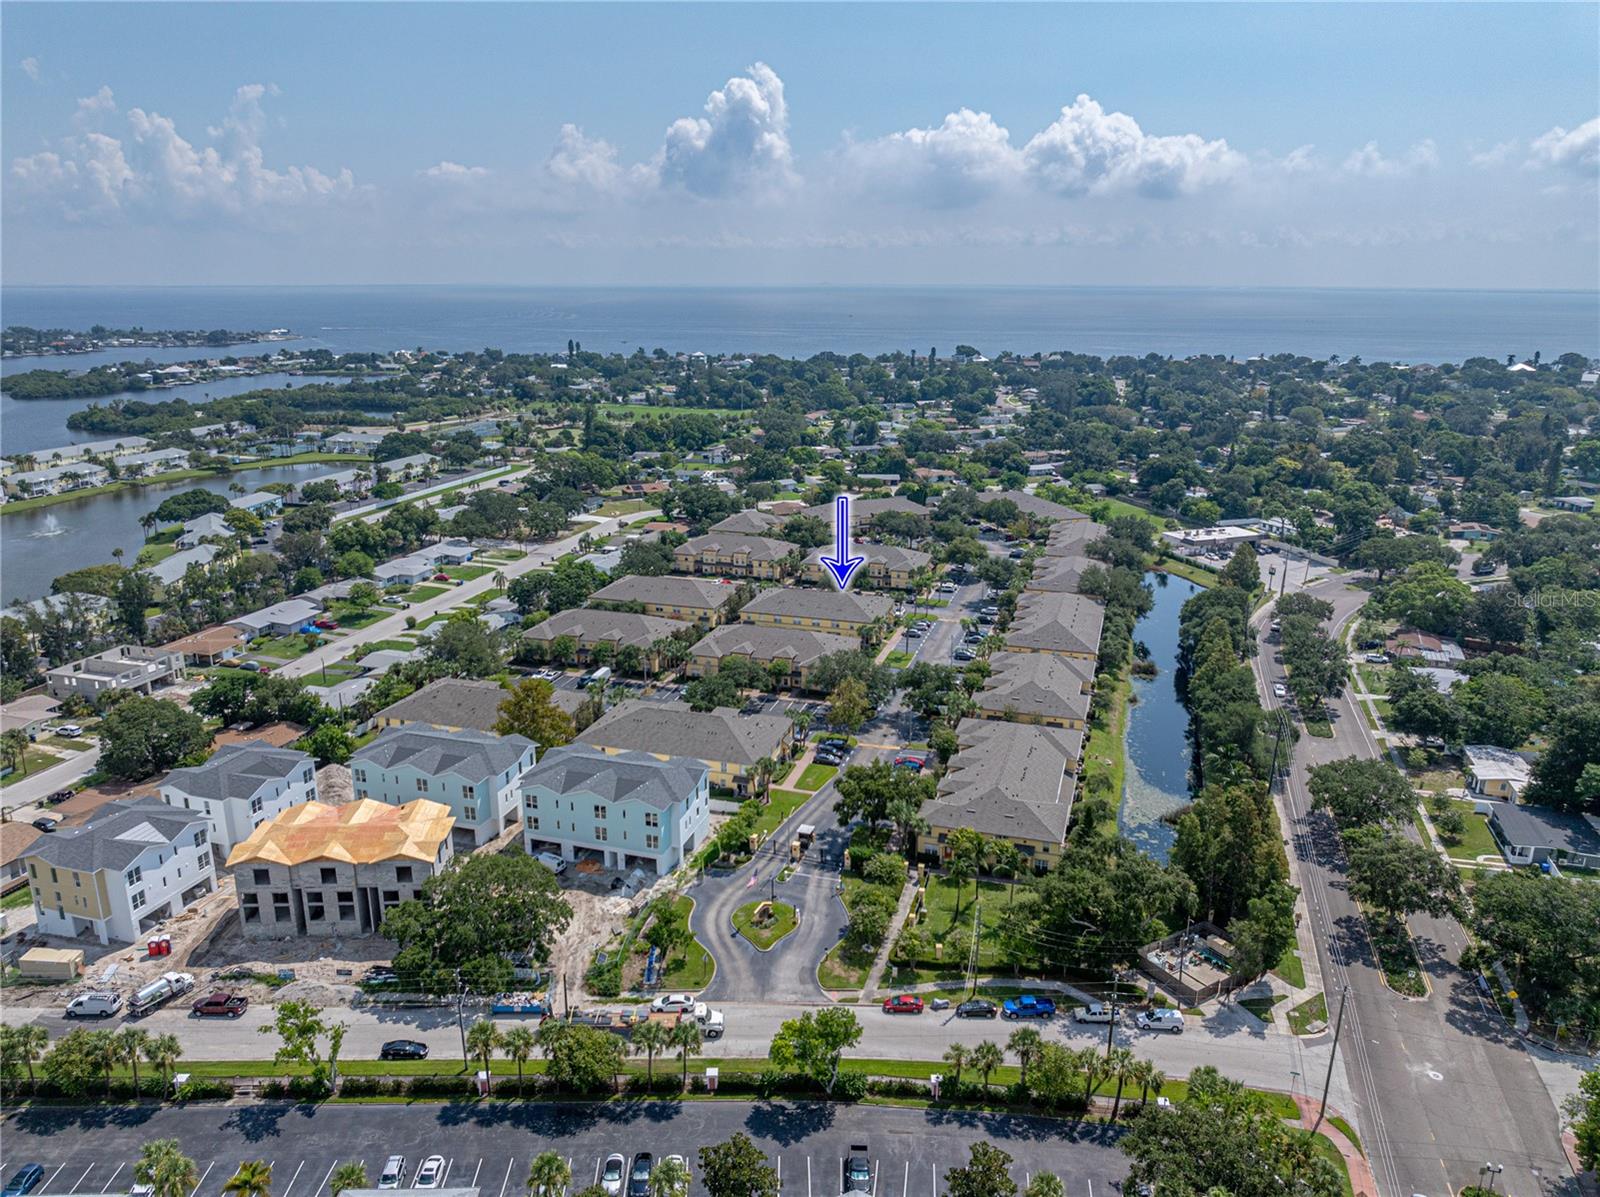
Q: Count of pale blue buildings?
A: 2